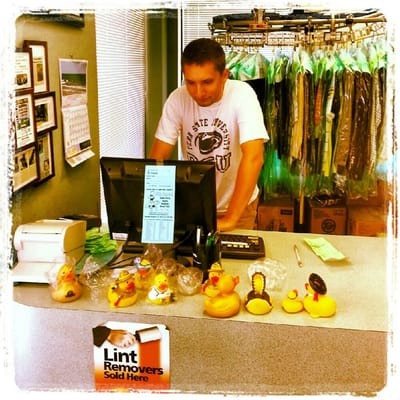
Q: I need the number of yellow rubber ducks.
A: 9